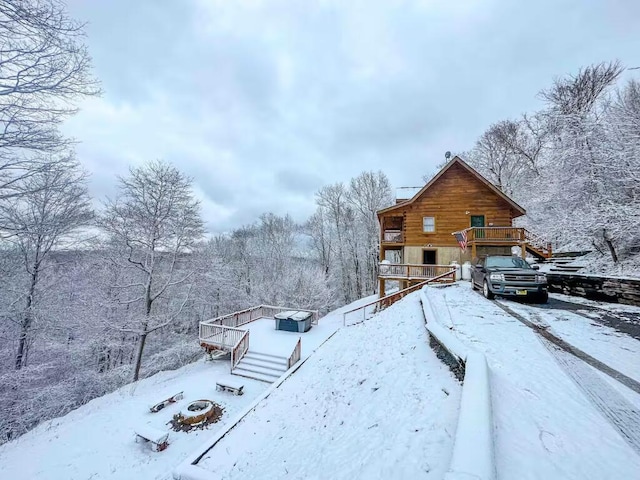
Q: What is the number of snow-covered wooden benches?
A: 3